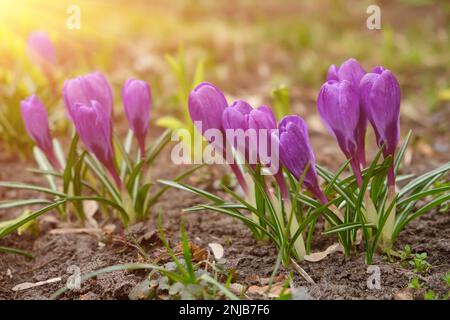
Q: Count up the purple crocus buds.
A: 12